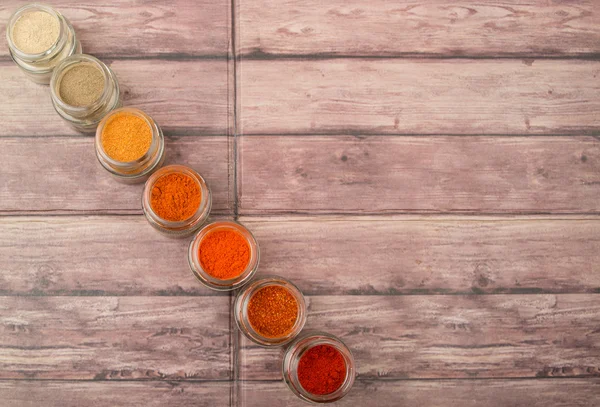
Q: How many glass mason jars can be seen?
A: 7